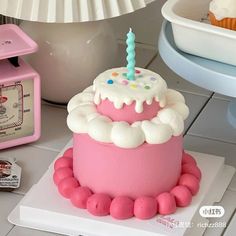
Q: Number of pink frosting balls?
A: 13